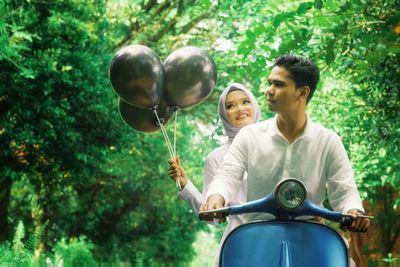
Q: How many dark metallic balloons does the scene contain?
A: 3